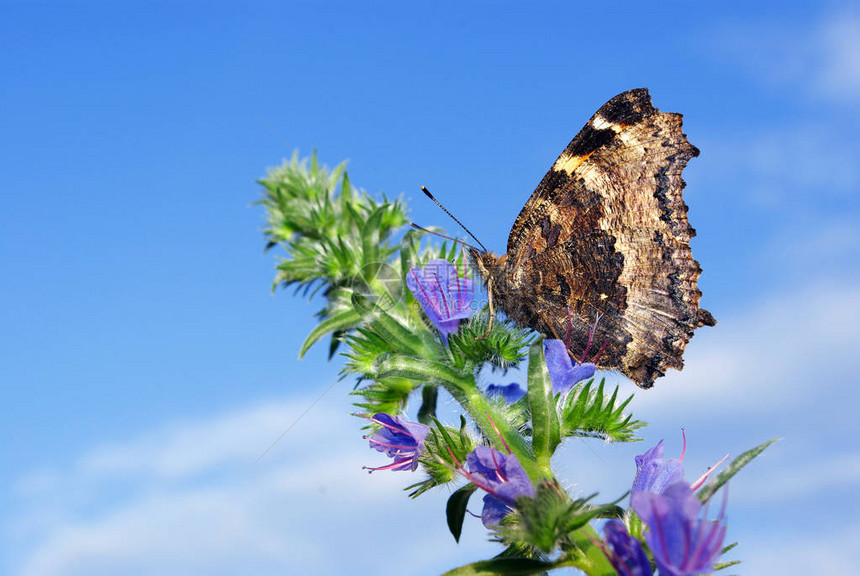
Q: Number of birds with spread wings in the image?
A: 0